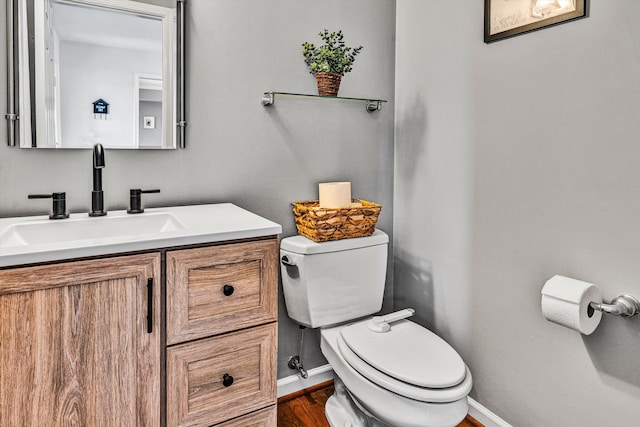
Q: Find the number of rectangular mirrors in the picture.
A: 1